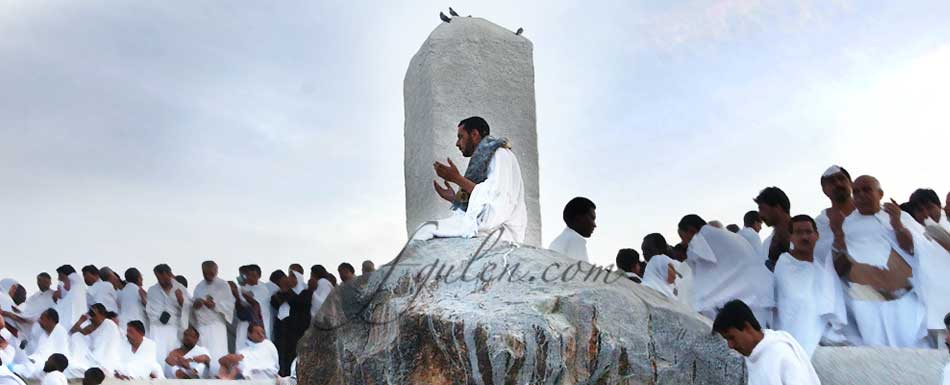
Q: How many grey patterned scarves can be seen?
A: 1